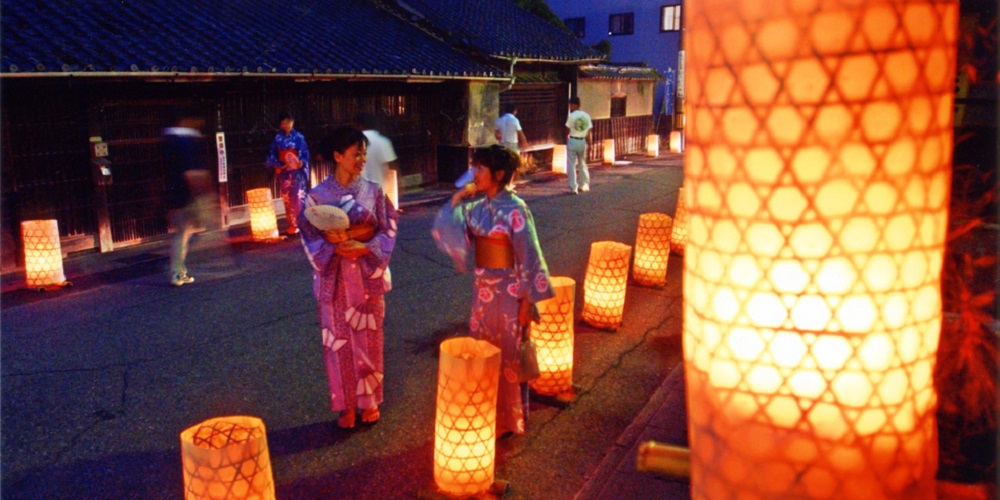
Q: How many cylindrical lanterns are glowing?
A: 14